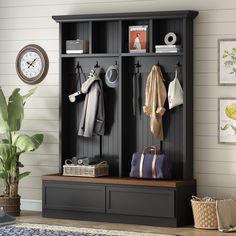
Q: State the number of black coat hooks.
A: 6